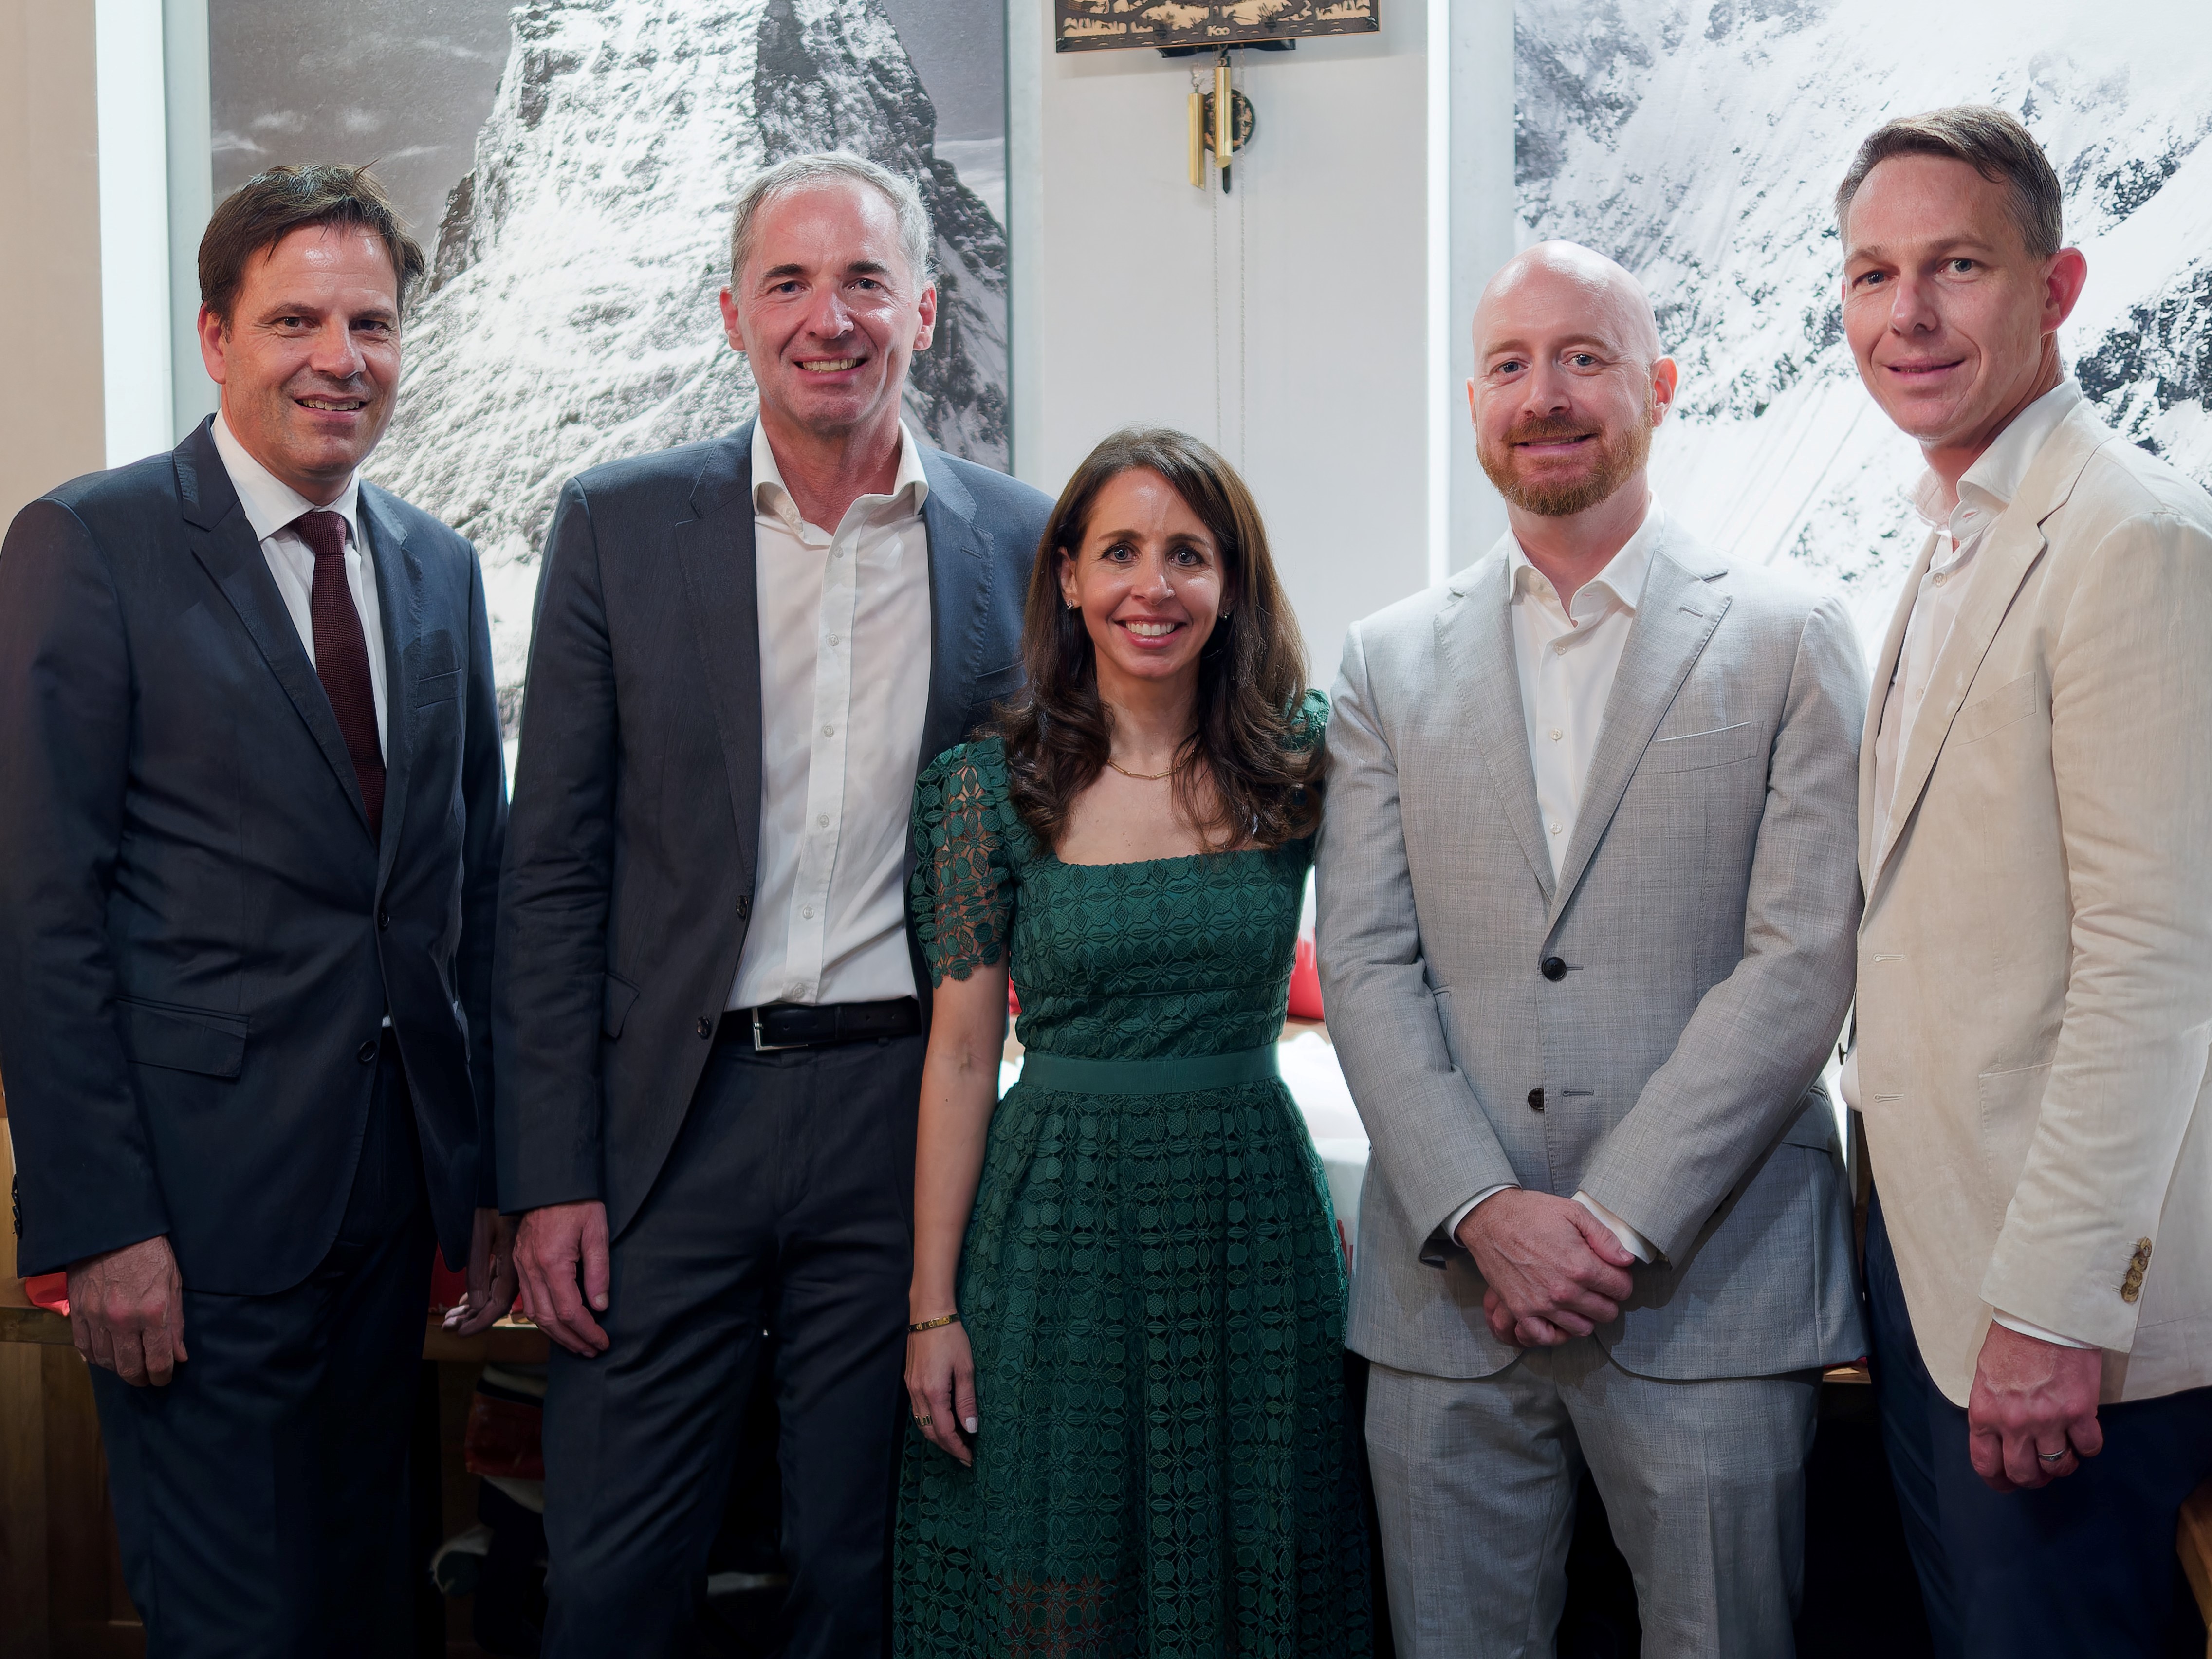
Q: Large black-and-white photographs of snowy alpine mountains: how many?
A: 2